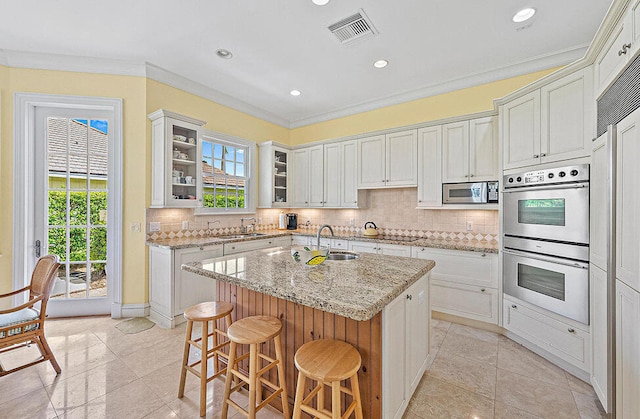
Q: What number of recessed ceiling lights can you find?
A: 5